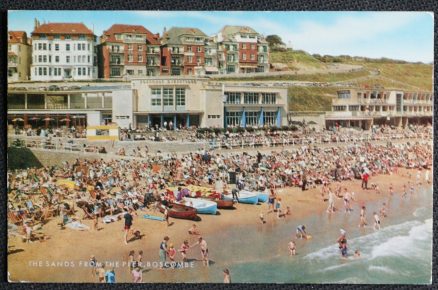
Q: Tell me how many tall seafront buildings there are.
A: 5